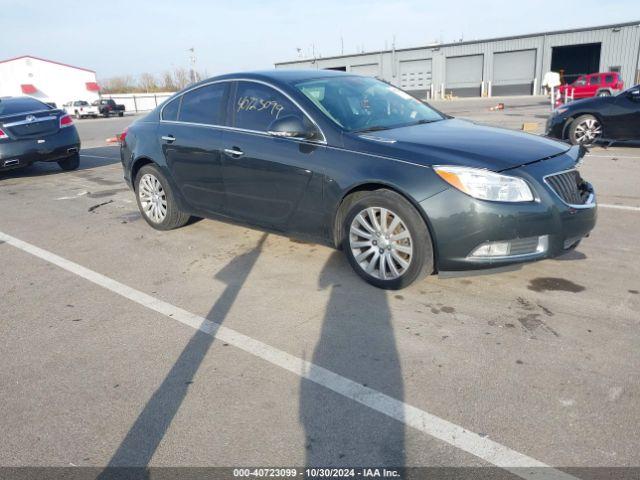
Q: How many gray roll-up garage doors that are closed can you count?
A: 4